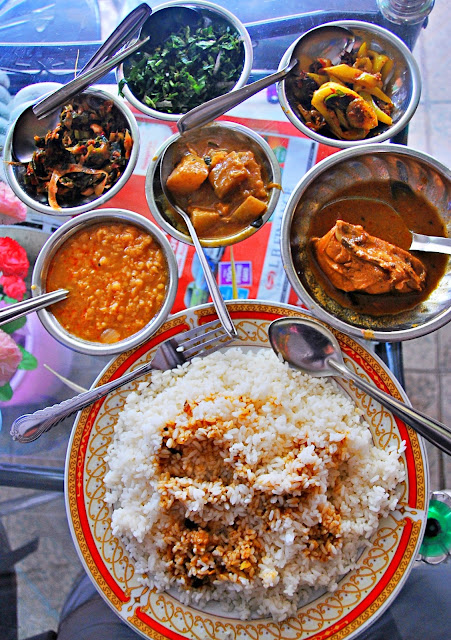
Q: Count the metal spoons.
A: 7